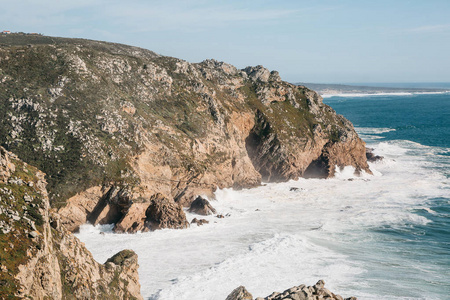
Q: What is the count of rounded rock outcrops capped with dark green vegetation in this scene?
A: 1